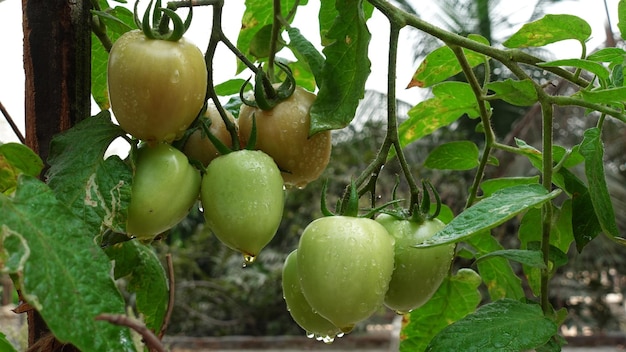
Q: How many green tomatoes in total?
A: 5